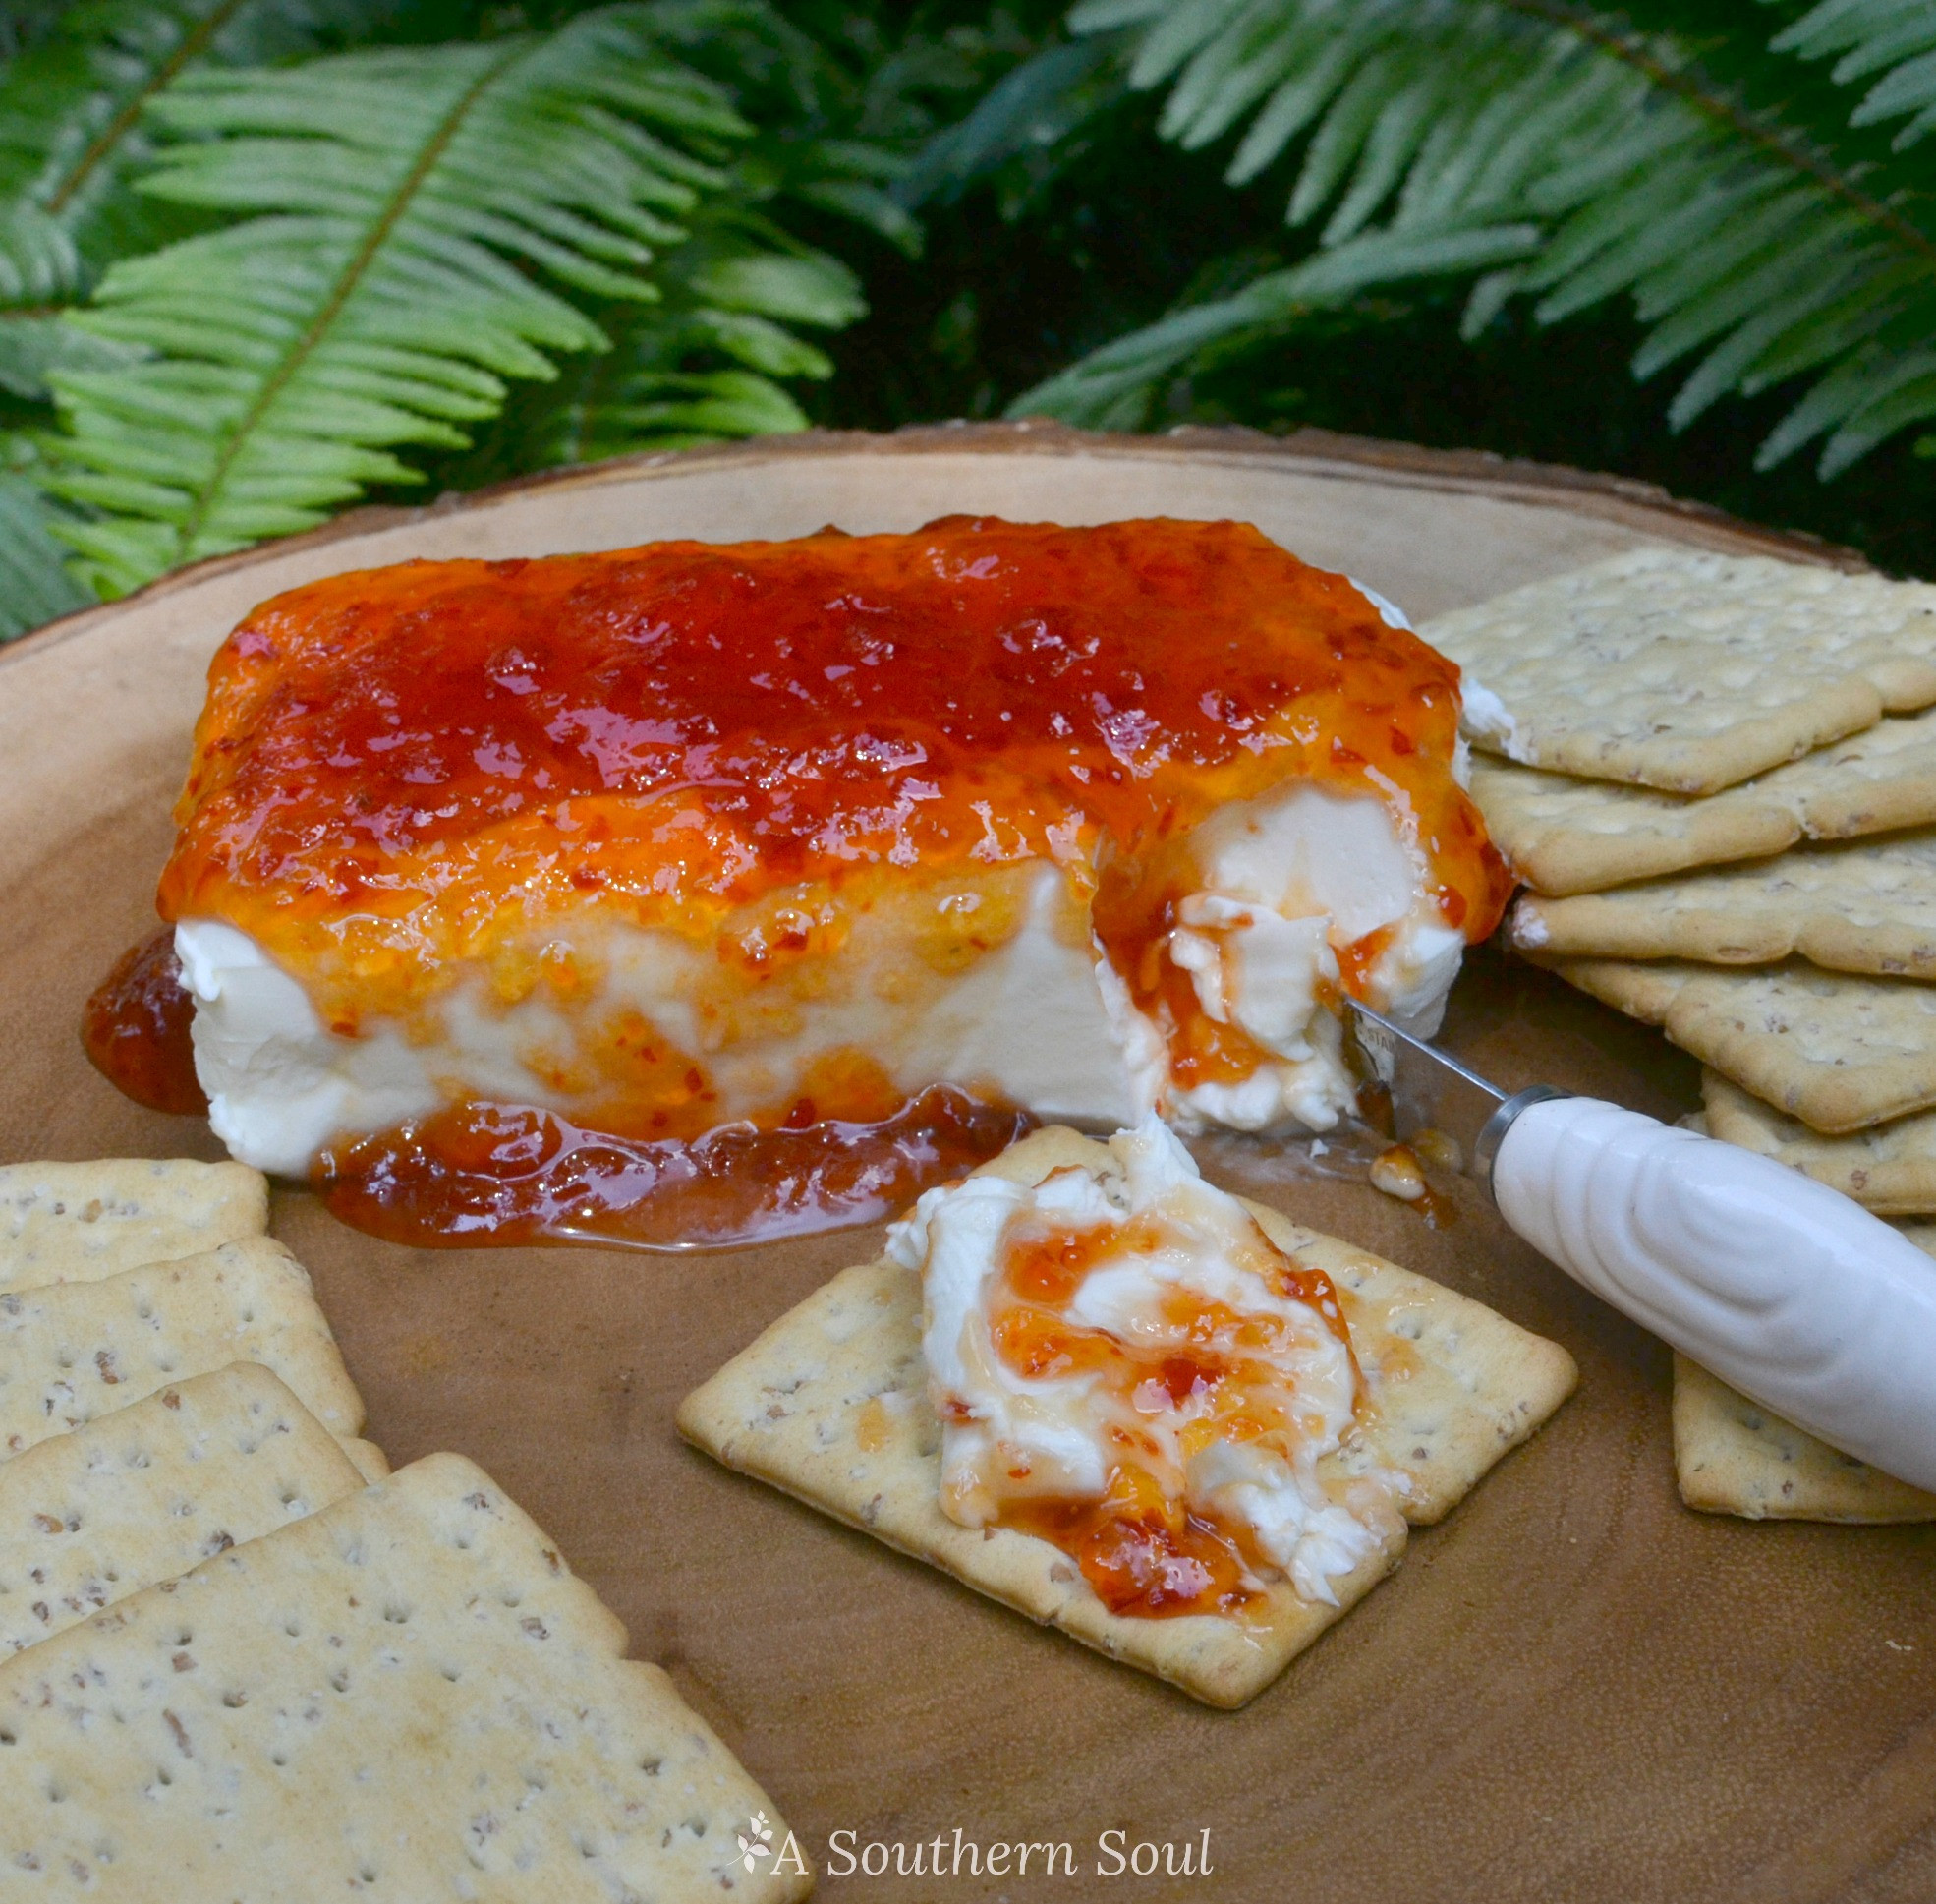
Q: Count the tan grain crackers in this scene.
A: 11